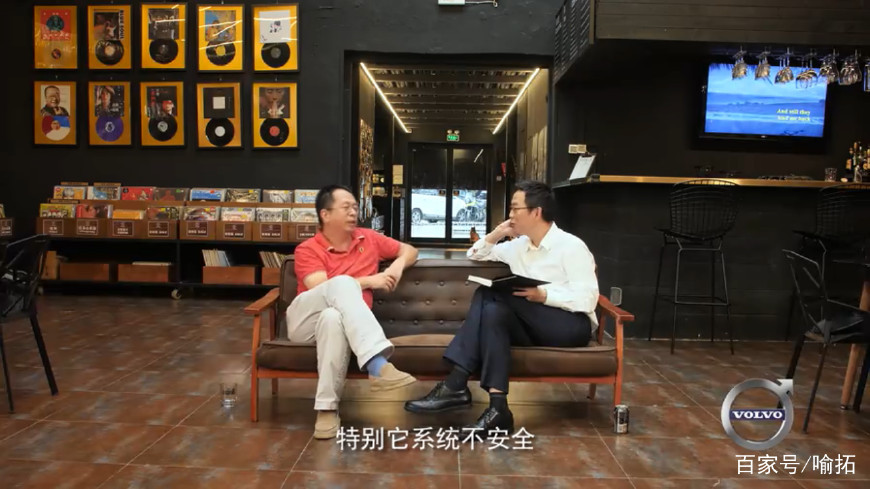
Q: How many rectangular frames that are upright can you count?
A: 10